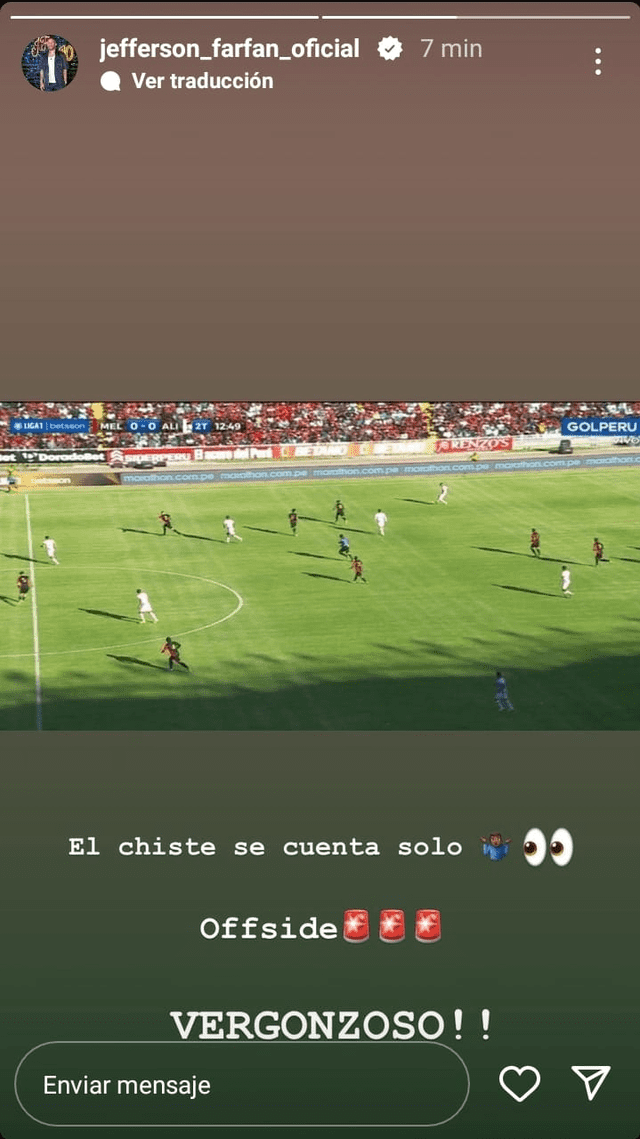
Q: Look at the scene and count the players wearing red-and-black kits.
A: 8